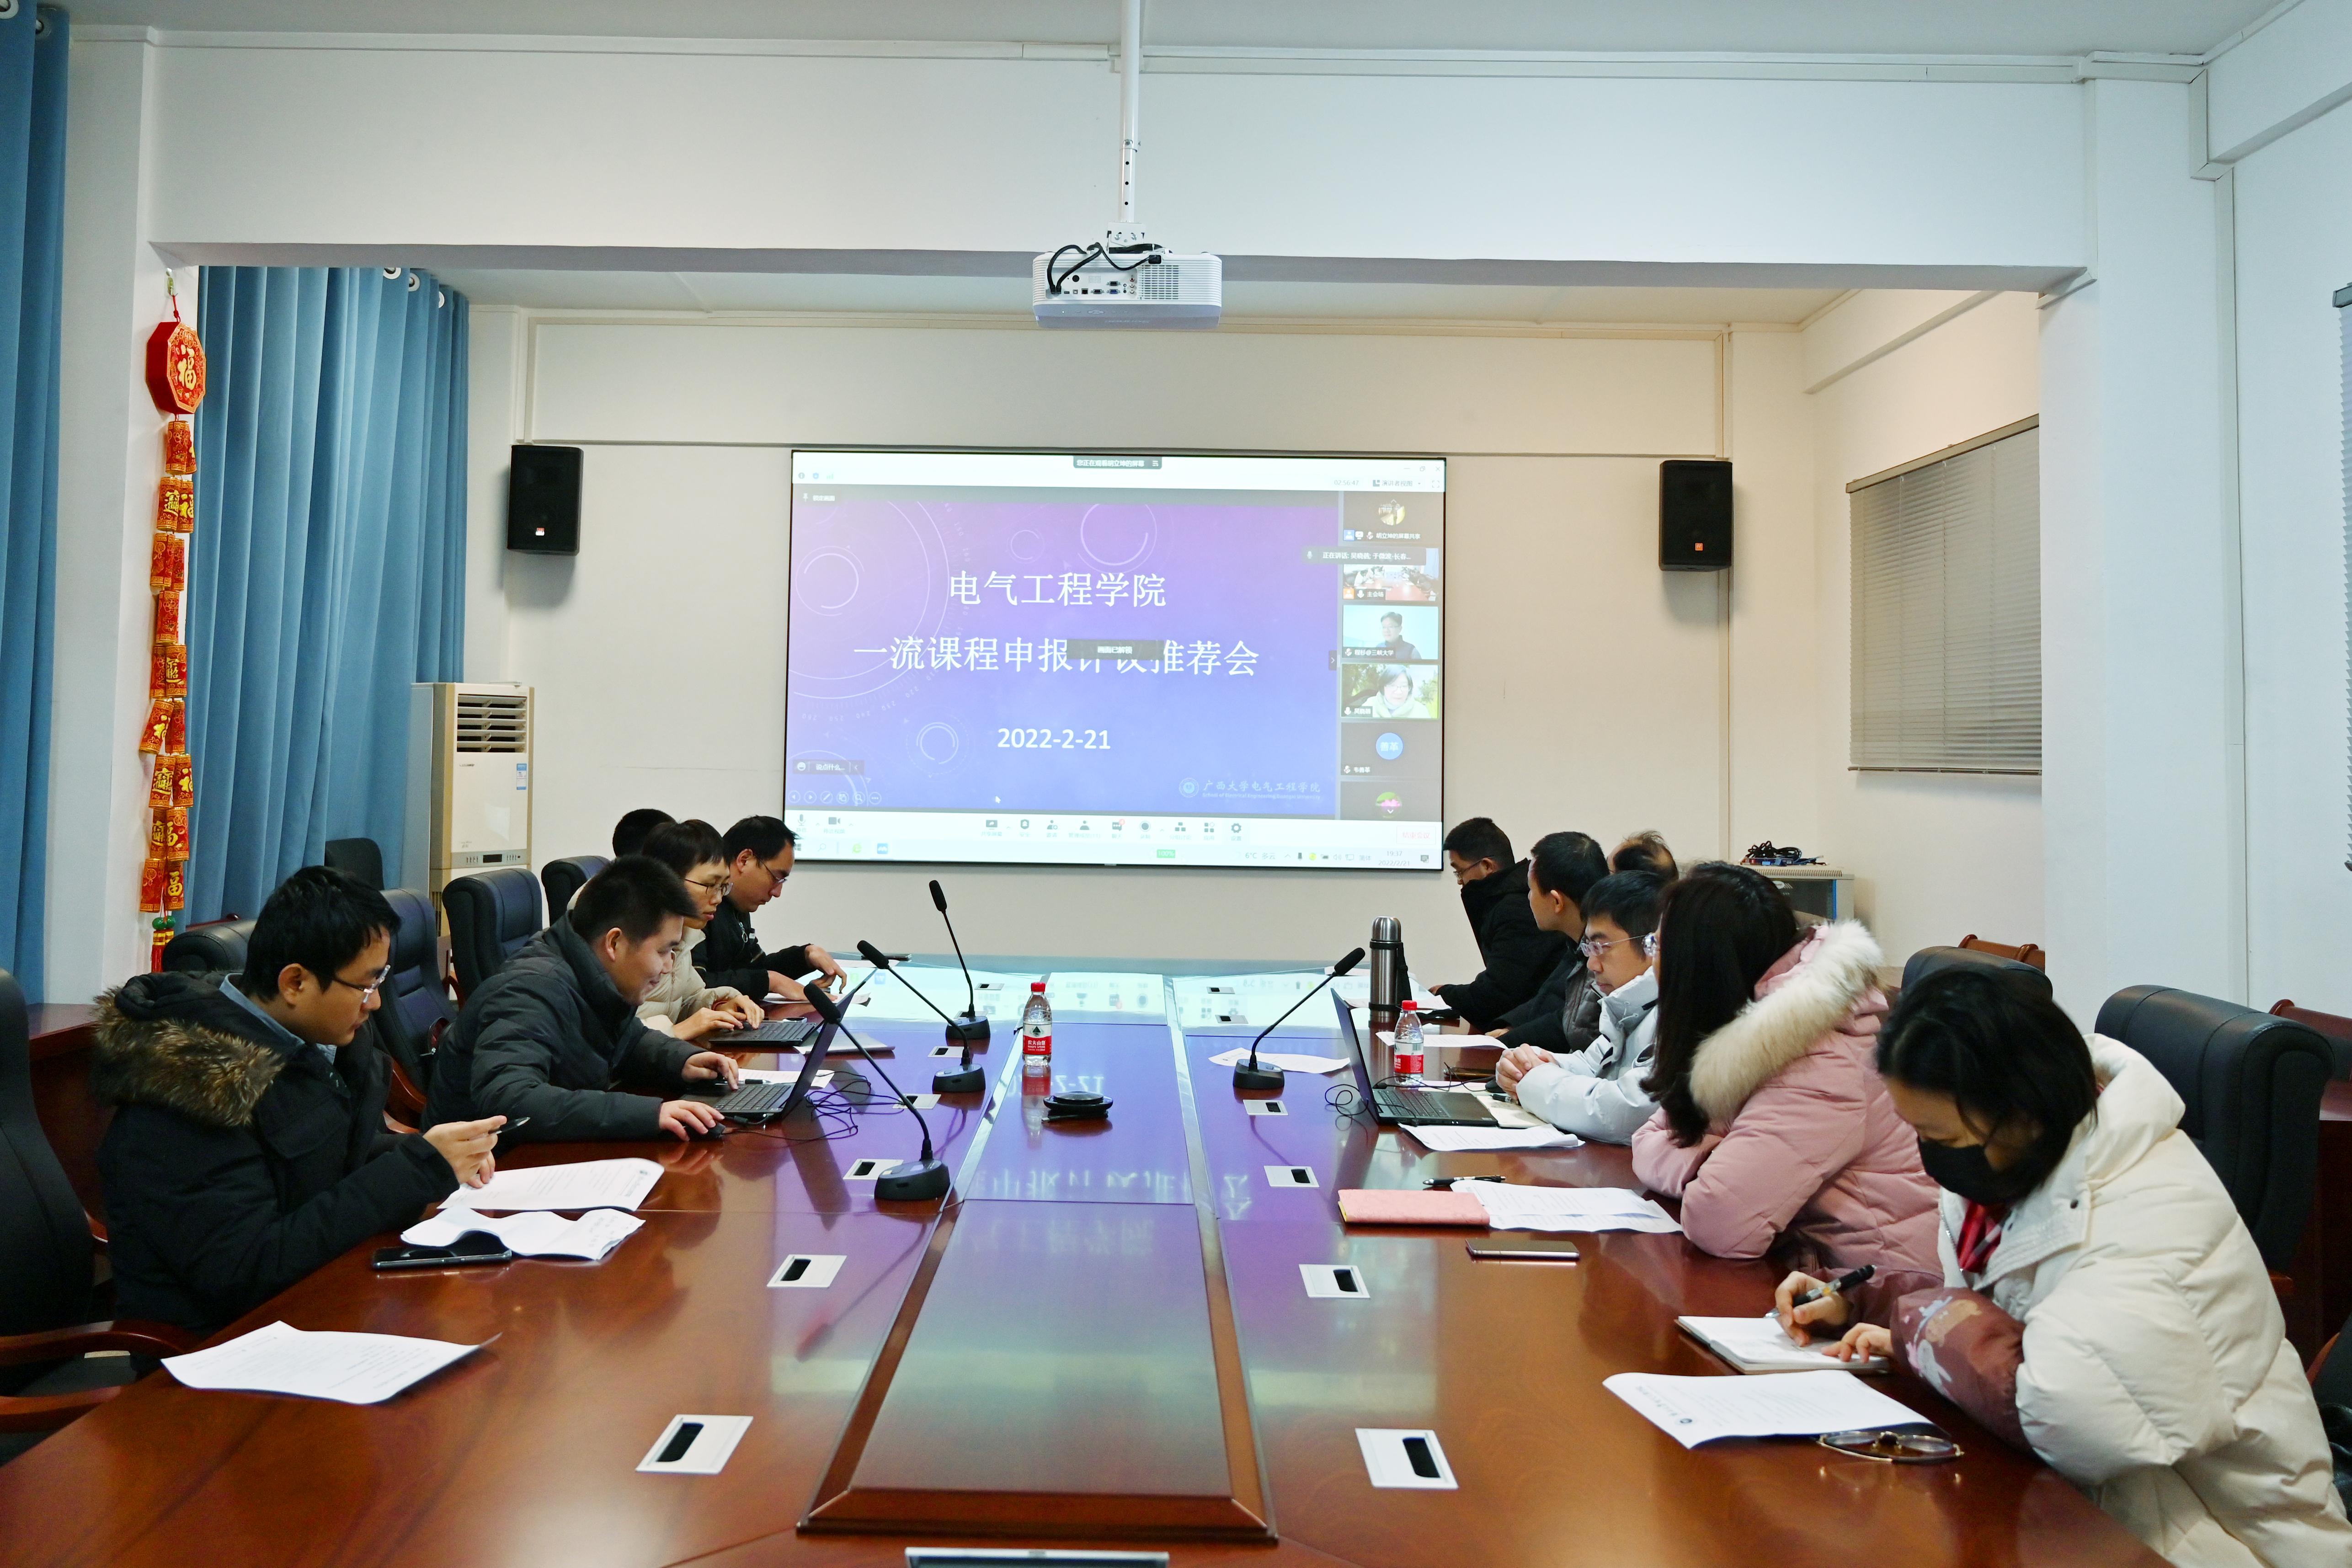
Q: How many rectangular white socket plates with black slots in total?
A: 13